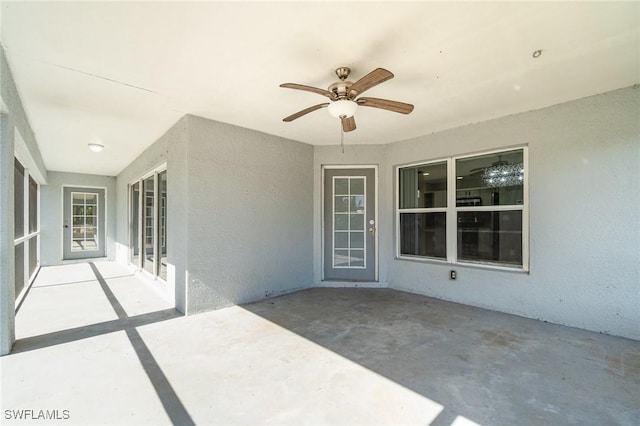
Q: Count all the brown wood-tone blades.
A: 5